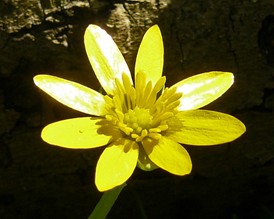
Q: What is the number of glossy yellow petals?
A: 8